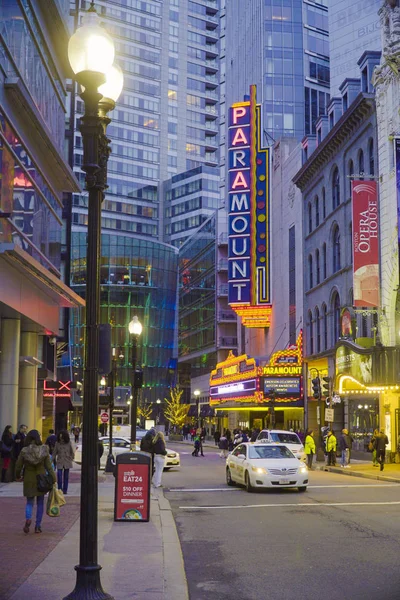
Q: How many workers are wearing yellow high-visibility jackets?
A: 2